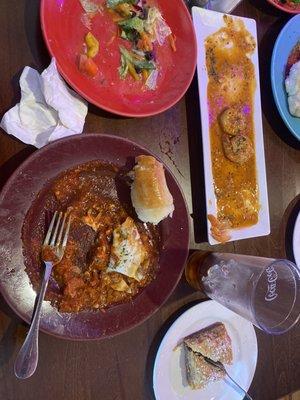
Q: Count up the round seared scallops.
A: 2